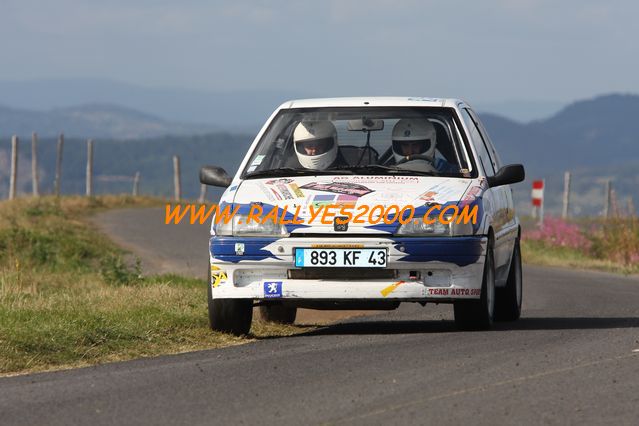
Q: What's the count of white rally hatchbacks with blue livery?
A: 1